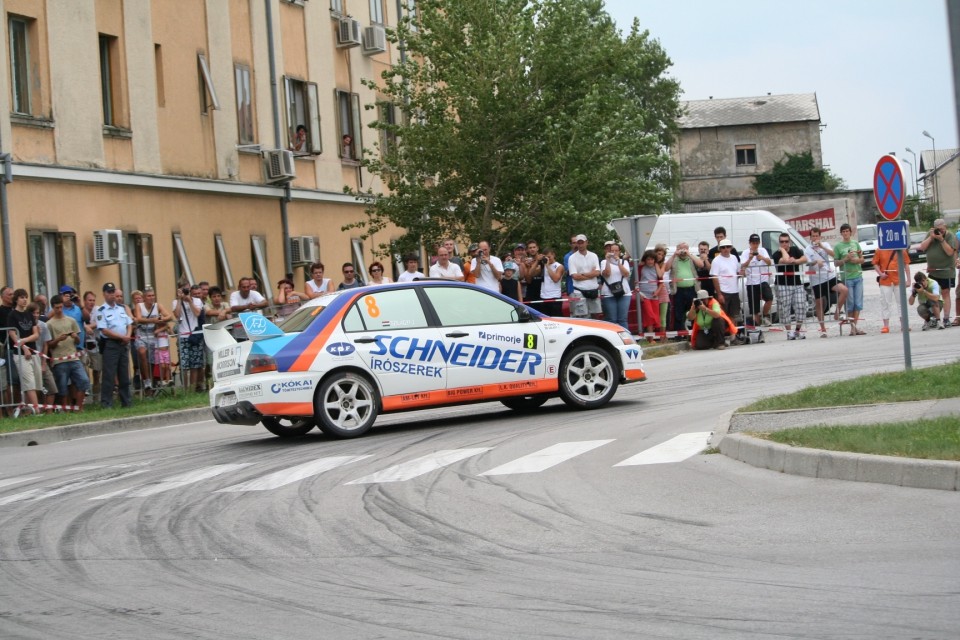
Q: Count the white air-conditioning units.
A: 5